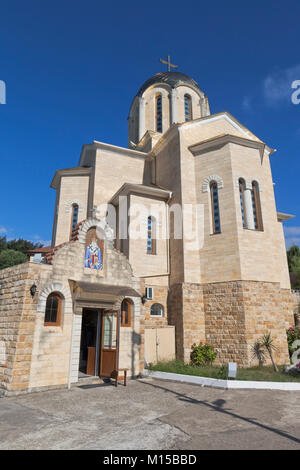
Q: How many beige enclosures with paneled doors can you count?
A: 1